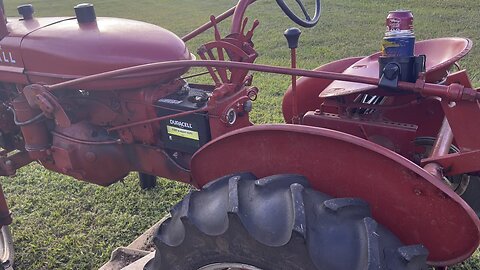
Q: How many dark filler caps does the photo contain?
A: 2